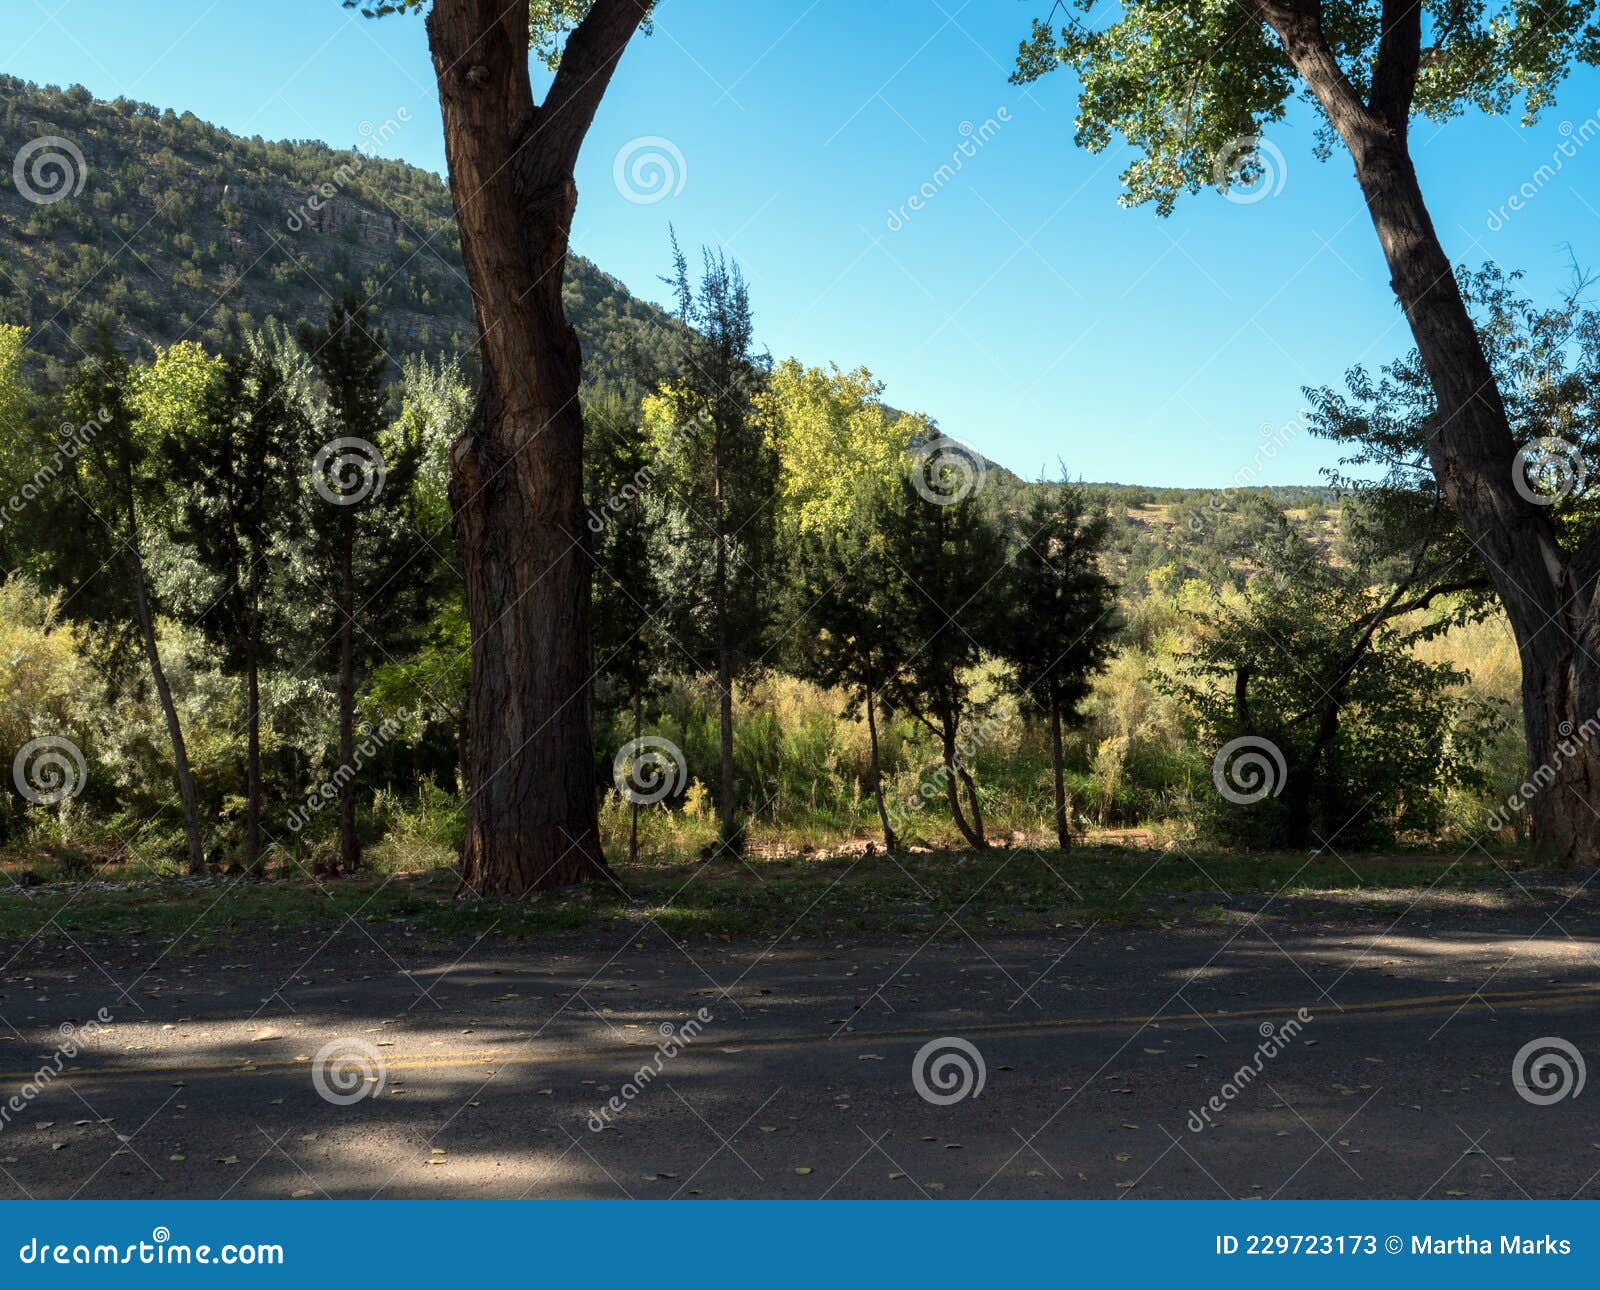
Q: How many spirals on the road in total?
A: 3